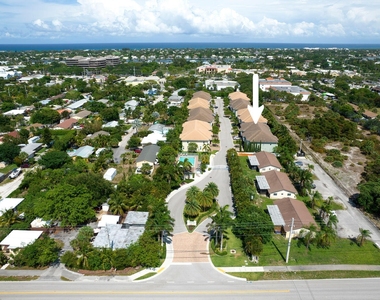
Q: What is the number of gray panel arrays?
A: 3